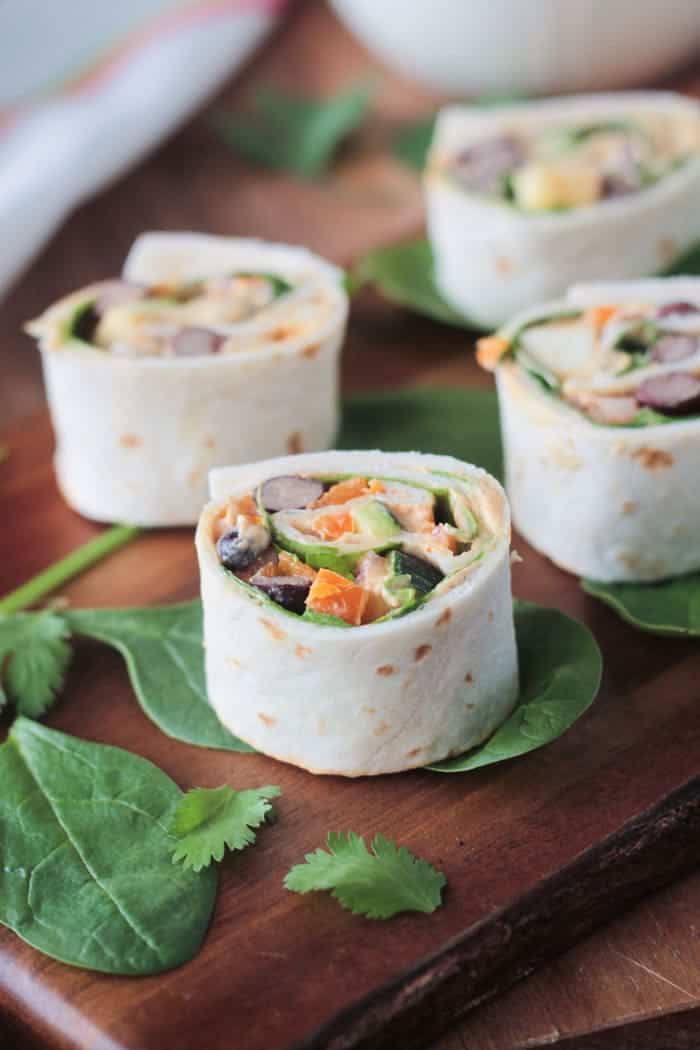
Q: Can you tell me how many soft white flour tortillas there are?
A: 4